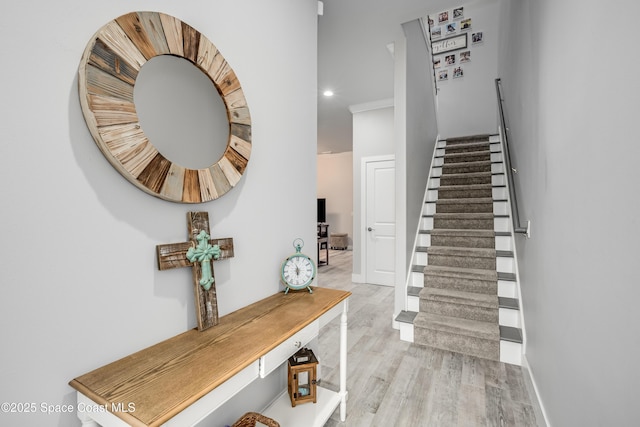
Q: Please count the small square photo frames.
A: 12